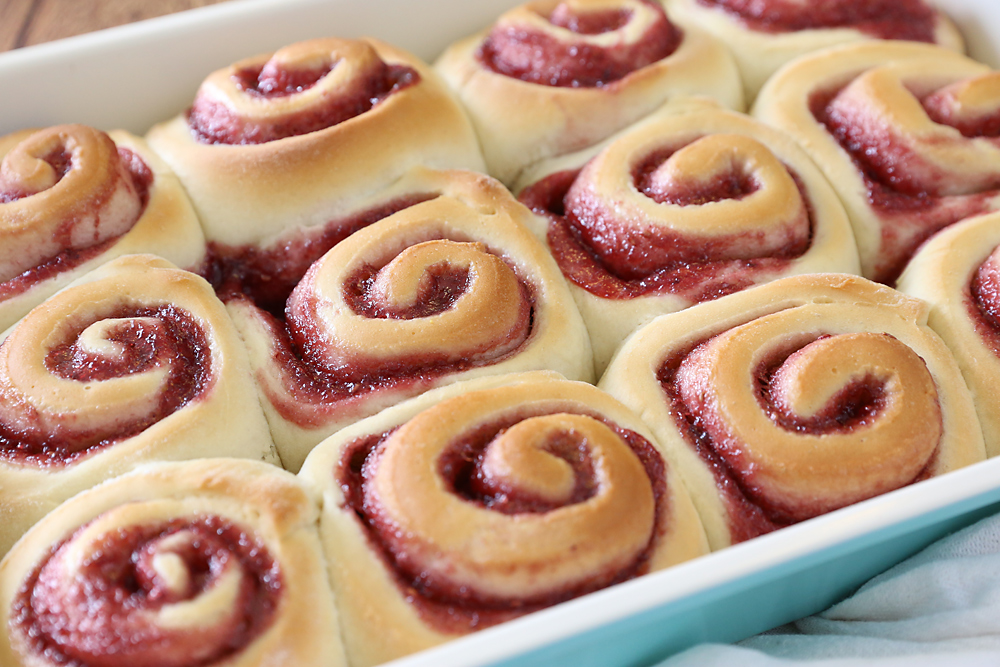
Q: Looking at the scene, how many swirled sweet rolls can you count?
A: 12